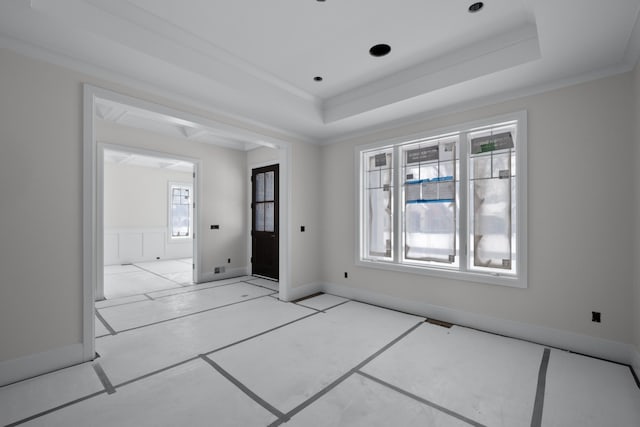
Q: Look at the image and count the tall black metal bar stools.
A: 0